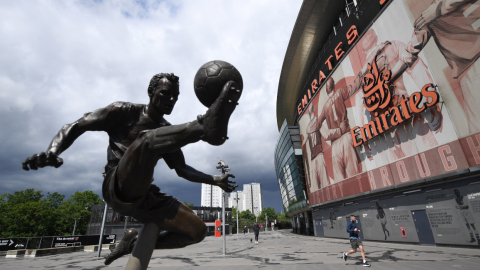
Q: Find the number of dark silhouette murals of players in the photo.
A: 3